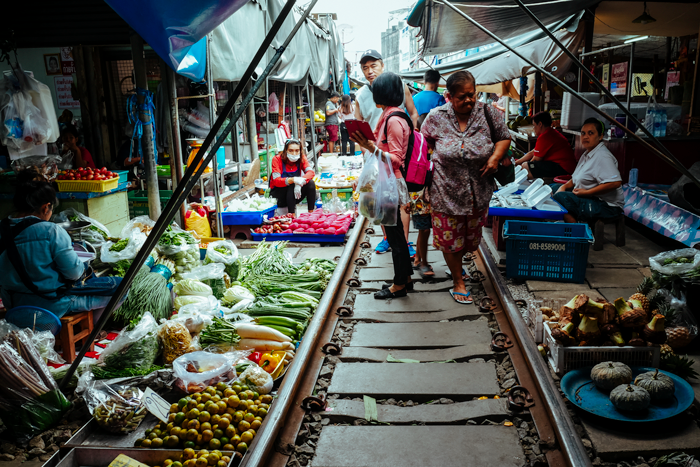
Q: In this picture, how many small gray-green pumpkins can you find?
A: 3